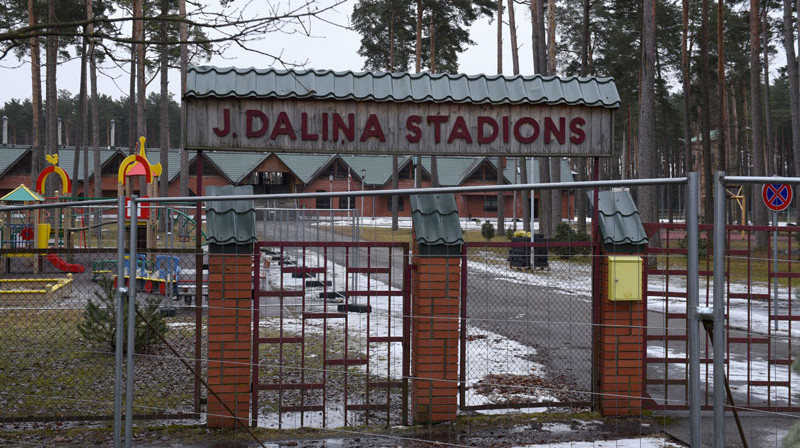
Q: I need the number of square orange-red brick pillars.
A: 3